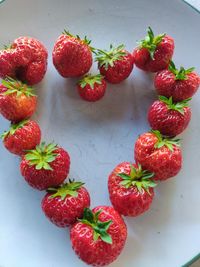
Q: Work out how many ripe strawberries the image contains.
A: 14